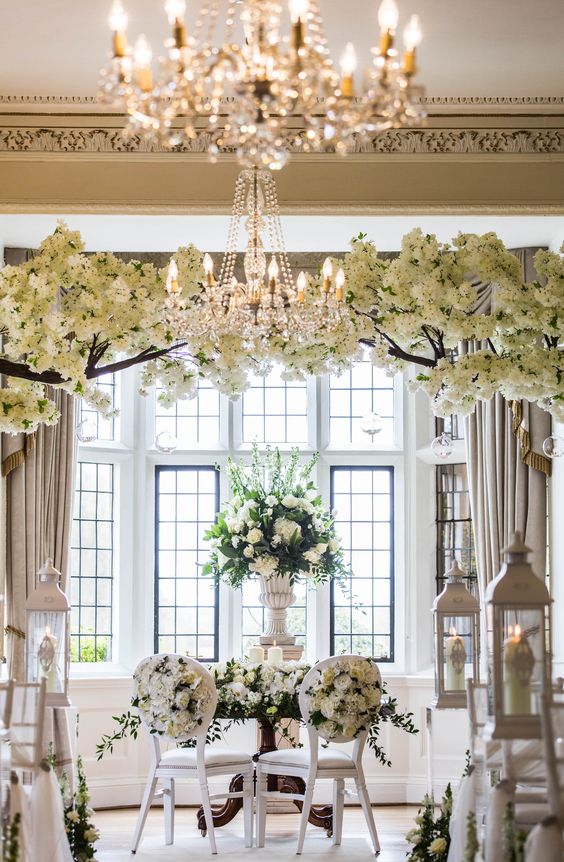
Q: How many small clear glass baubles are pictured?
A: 5